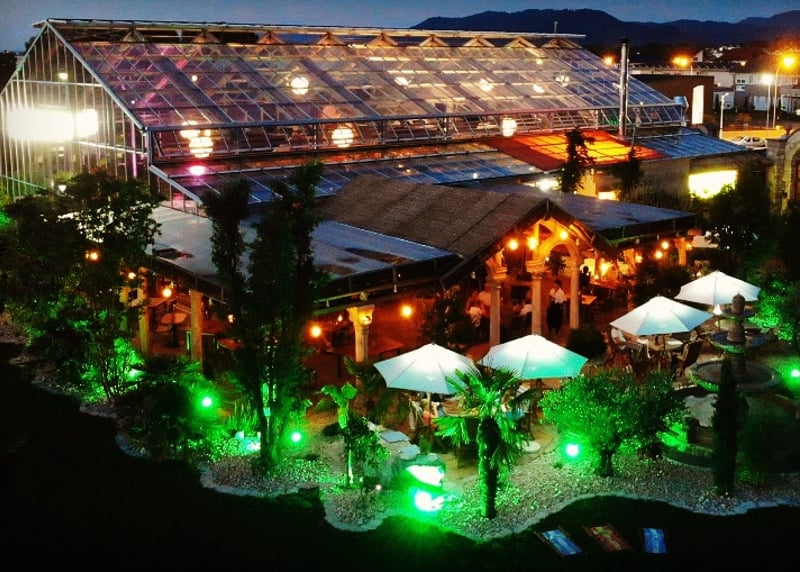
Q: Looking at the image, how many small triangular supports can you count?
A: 9